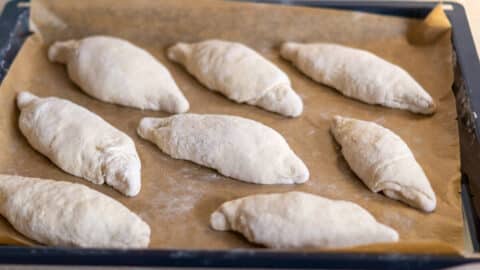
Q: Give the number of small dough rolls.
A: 8